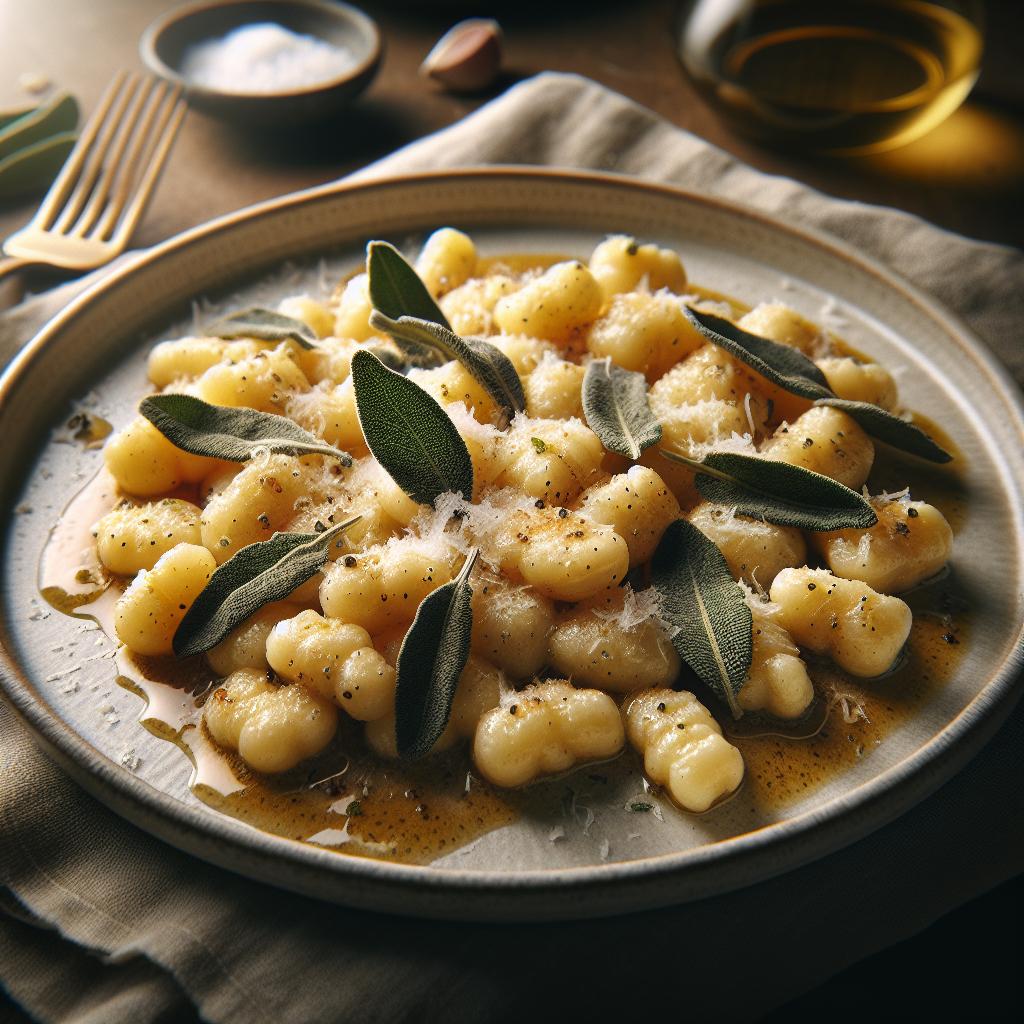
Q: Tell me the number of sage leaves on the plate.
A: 12